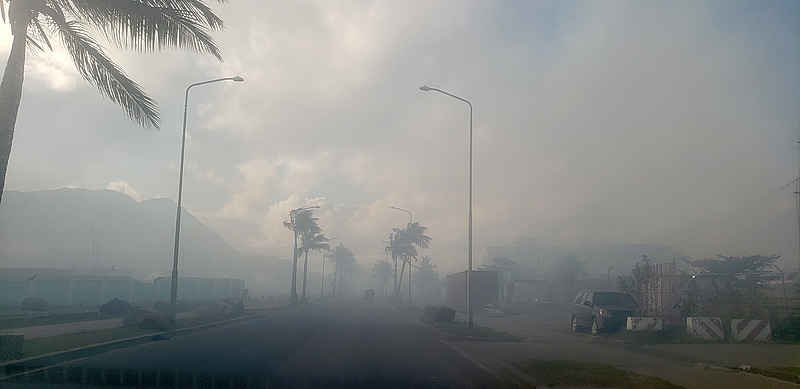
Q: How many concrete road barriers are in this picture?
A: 3